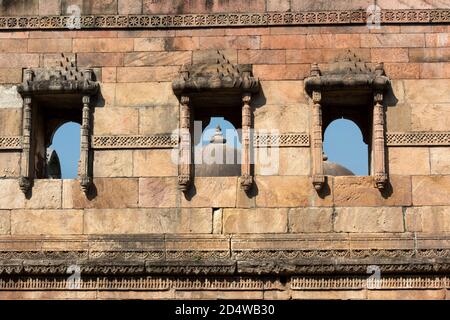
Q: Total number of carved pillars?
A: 6